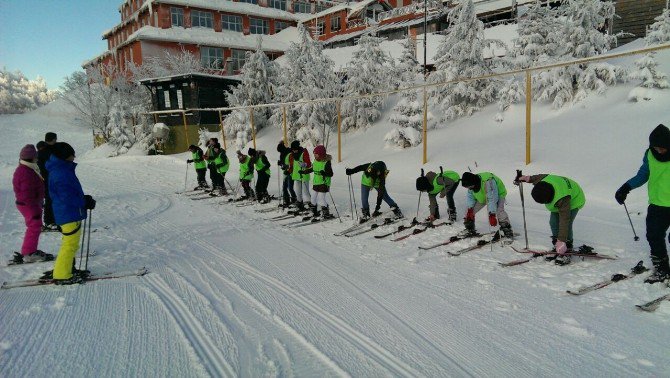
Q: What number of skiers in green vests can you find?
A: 13